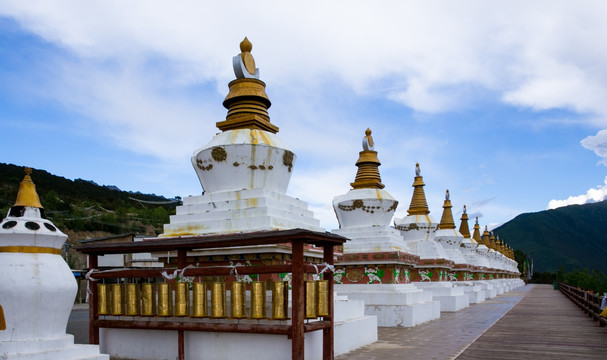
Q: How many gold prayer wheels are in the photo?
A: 13